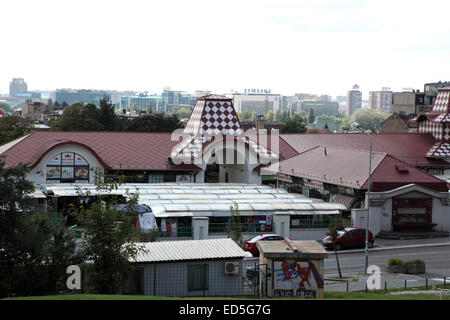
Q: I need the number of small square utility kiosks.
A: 1